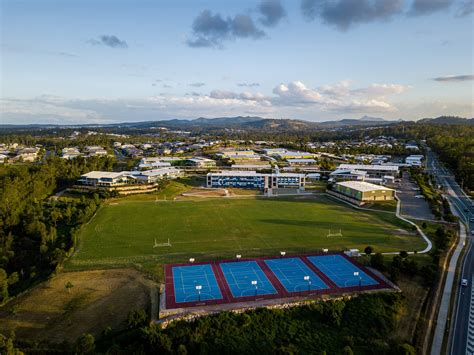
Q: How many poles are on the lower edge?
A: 4